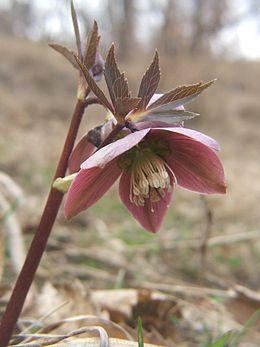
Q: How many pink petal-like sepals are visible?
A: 5